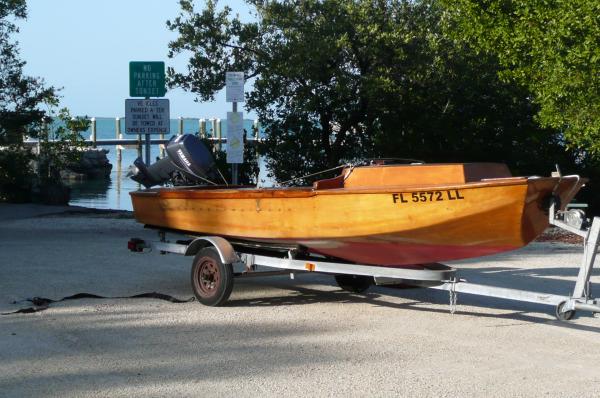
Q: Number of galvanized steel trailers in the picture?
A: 1